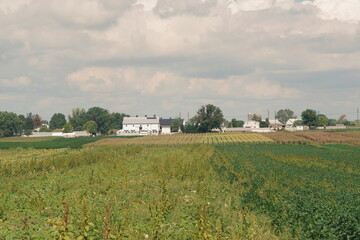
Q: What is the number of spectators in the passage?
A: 0